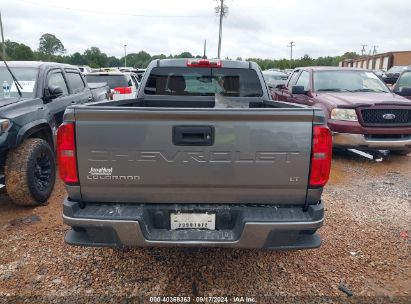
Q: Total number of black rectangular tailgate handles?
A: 1